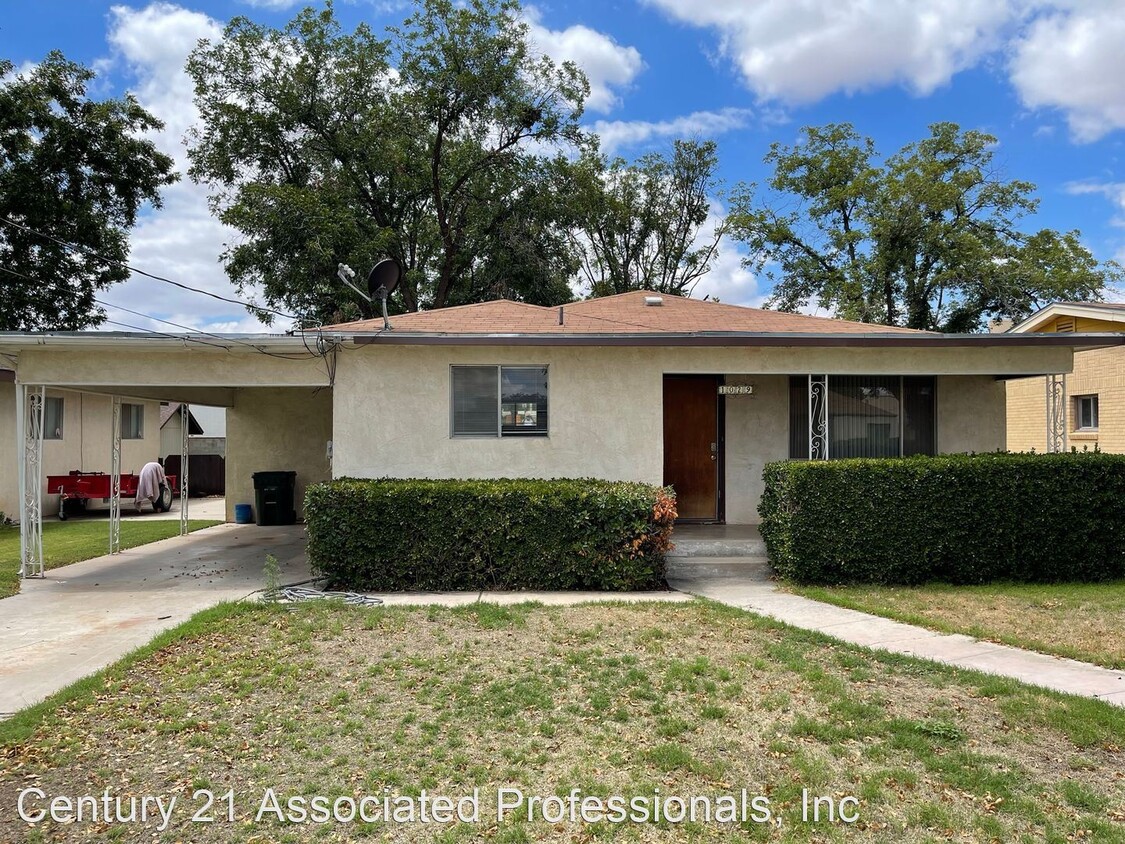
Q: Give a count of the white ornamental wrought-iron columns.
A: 5